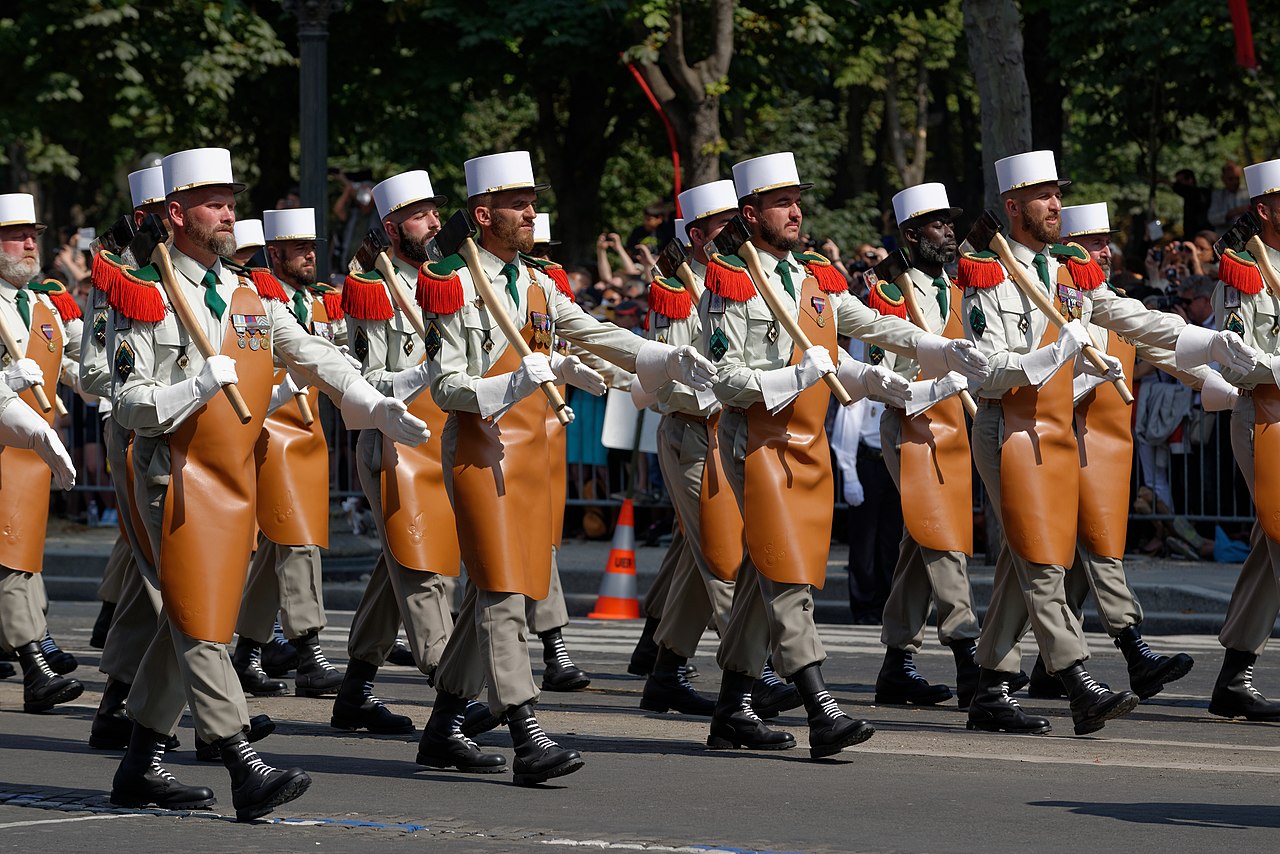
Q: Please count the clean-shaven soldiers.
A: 0